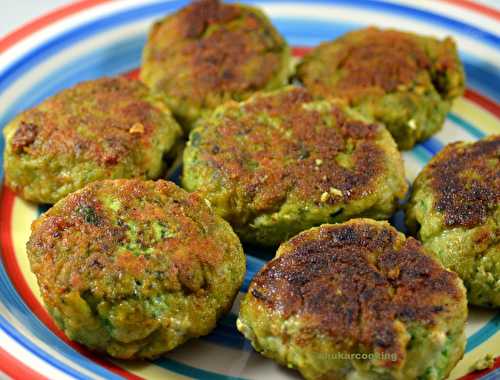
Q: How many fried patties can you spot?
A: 7